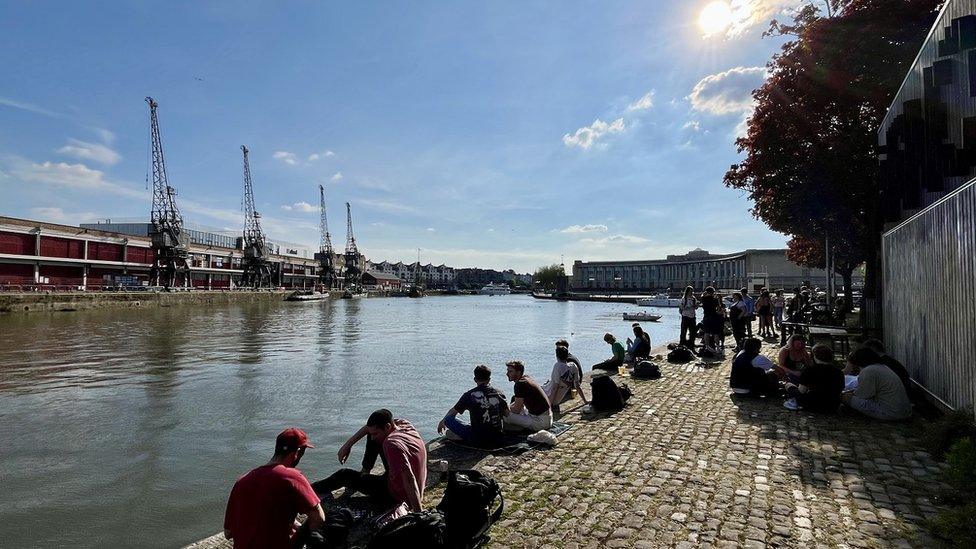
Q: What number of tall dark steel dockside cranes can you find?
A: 4